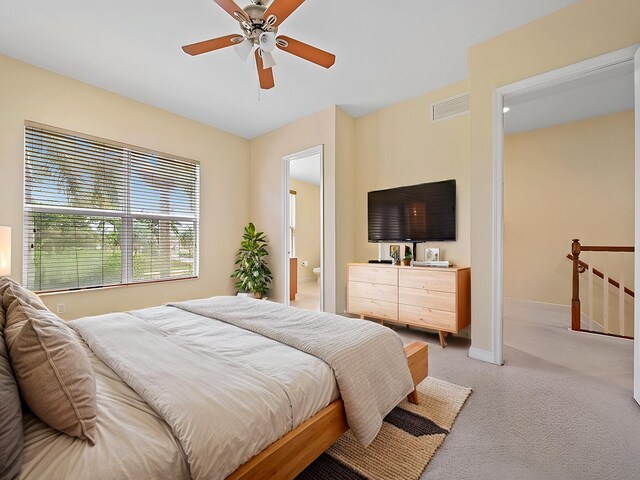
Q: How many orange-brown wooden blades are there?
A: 5